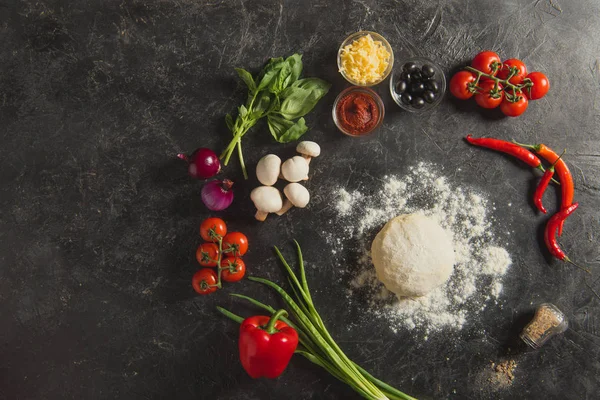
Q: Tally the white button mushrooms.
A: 5